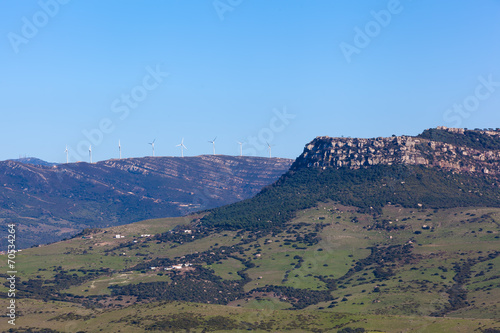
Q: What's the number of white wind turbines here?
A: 8